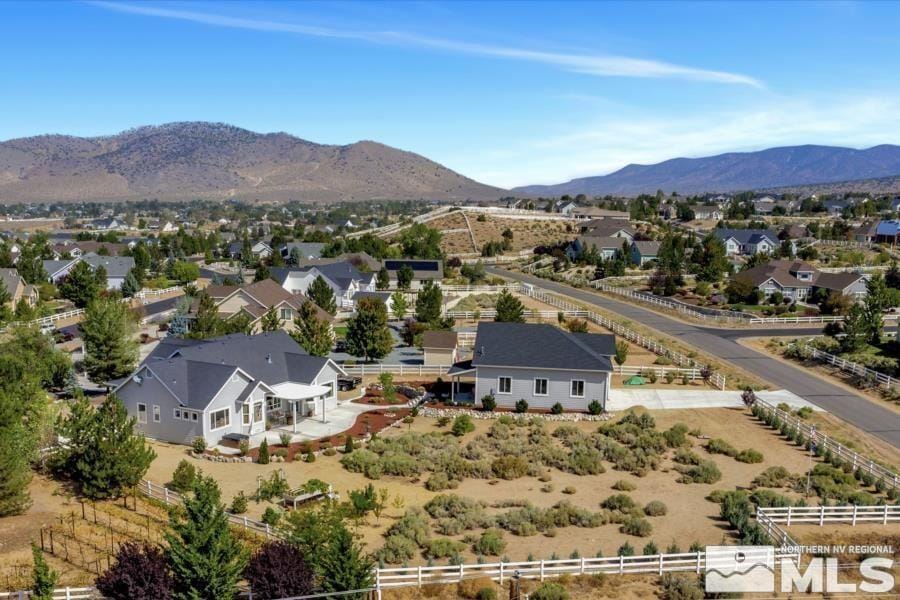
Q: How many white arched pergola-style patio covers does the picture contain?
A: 1